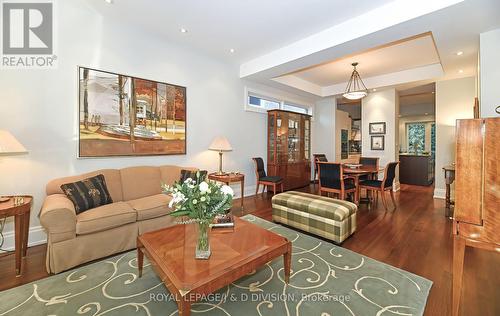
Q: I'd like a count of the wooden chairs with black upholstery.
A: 5